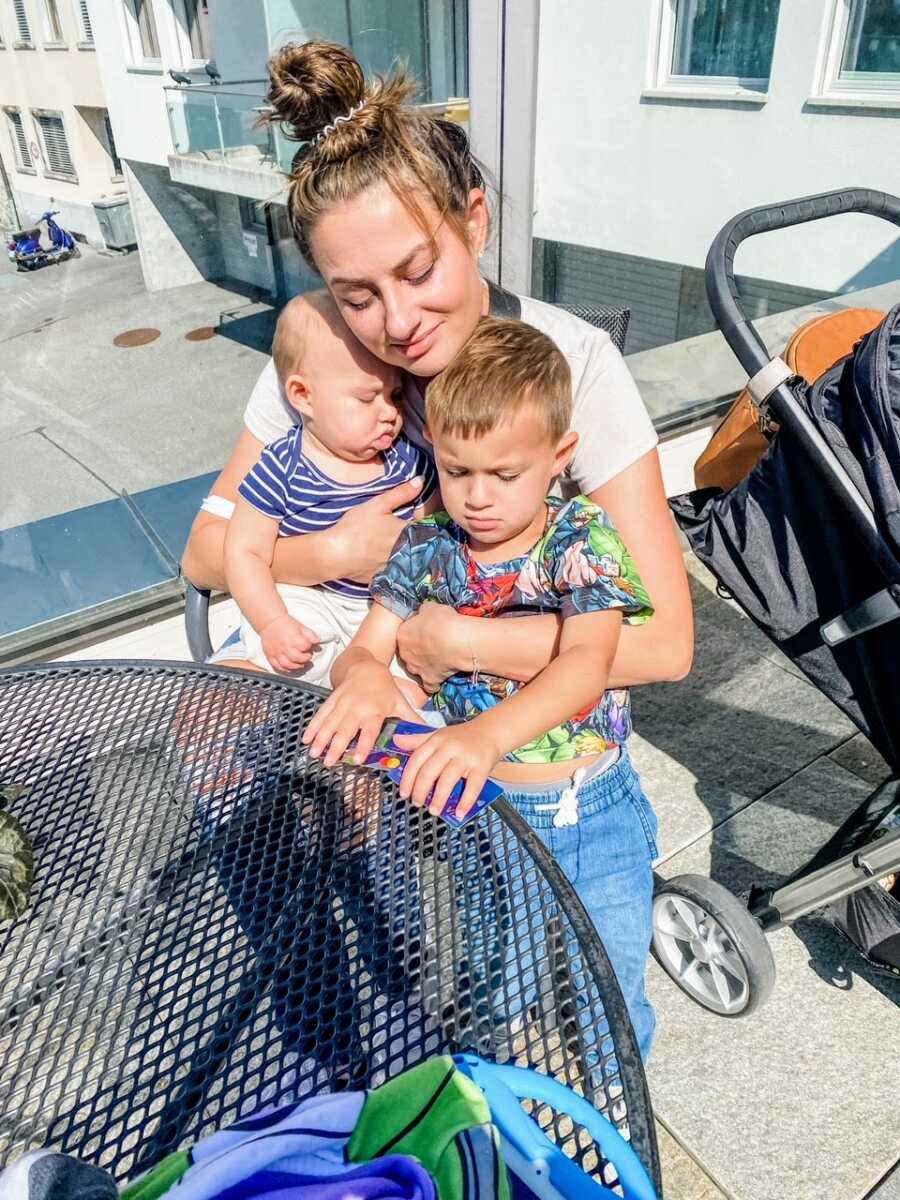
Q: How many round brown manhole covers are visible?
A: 2